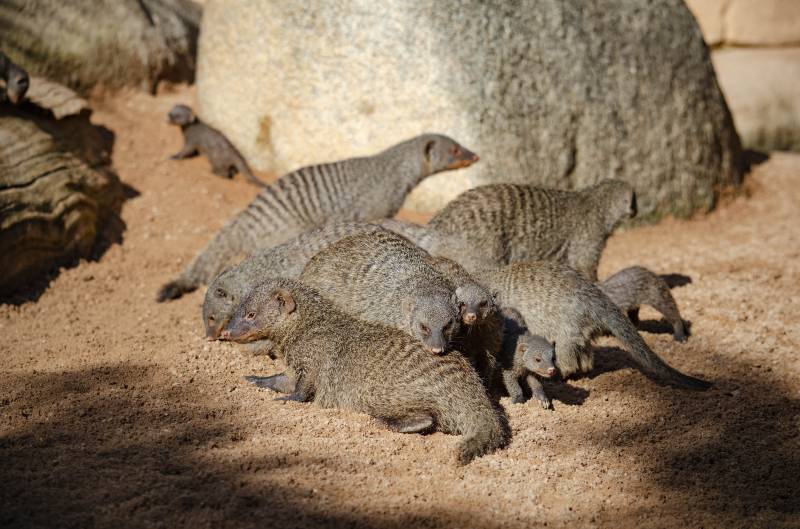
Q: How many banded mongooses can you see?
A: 11